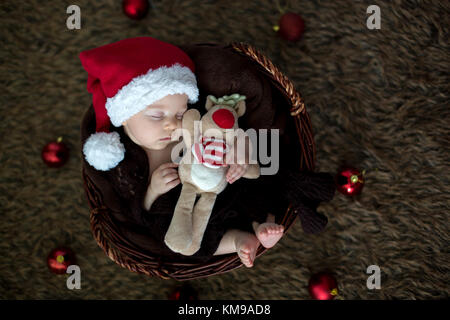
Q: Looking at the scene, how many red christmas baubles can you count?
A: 7